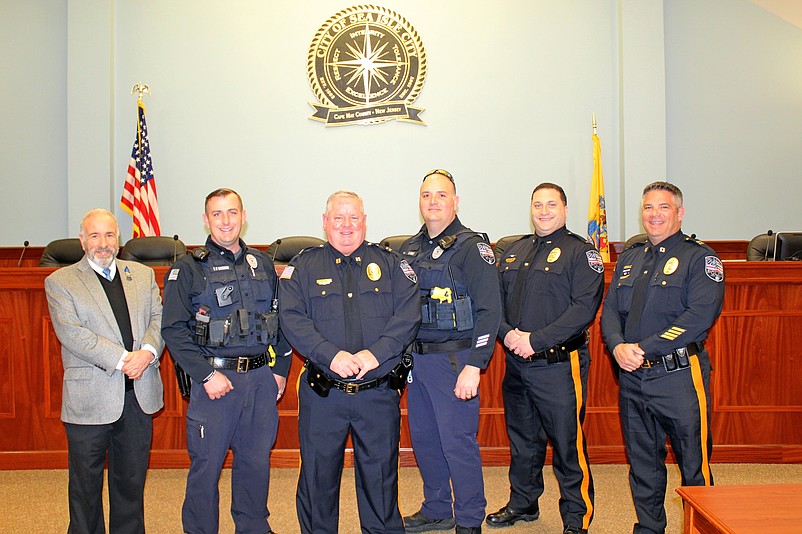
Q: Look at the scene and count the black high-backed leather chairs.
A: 7